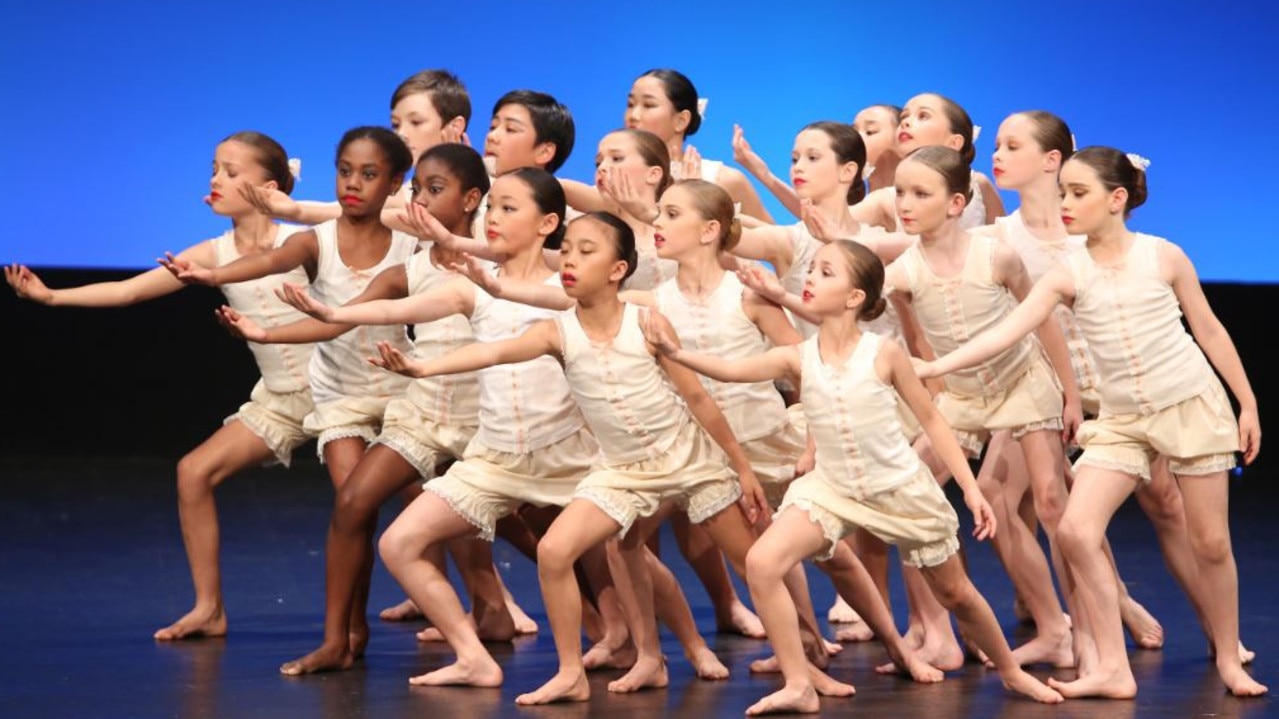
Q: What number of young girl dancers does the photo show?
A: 15